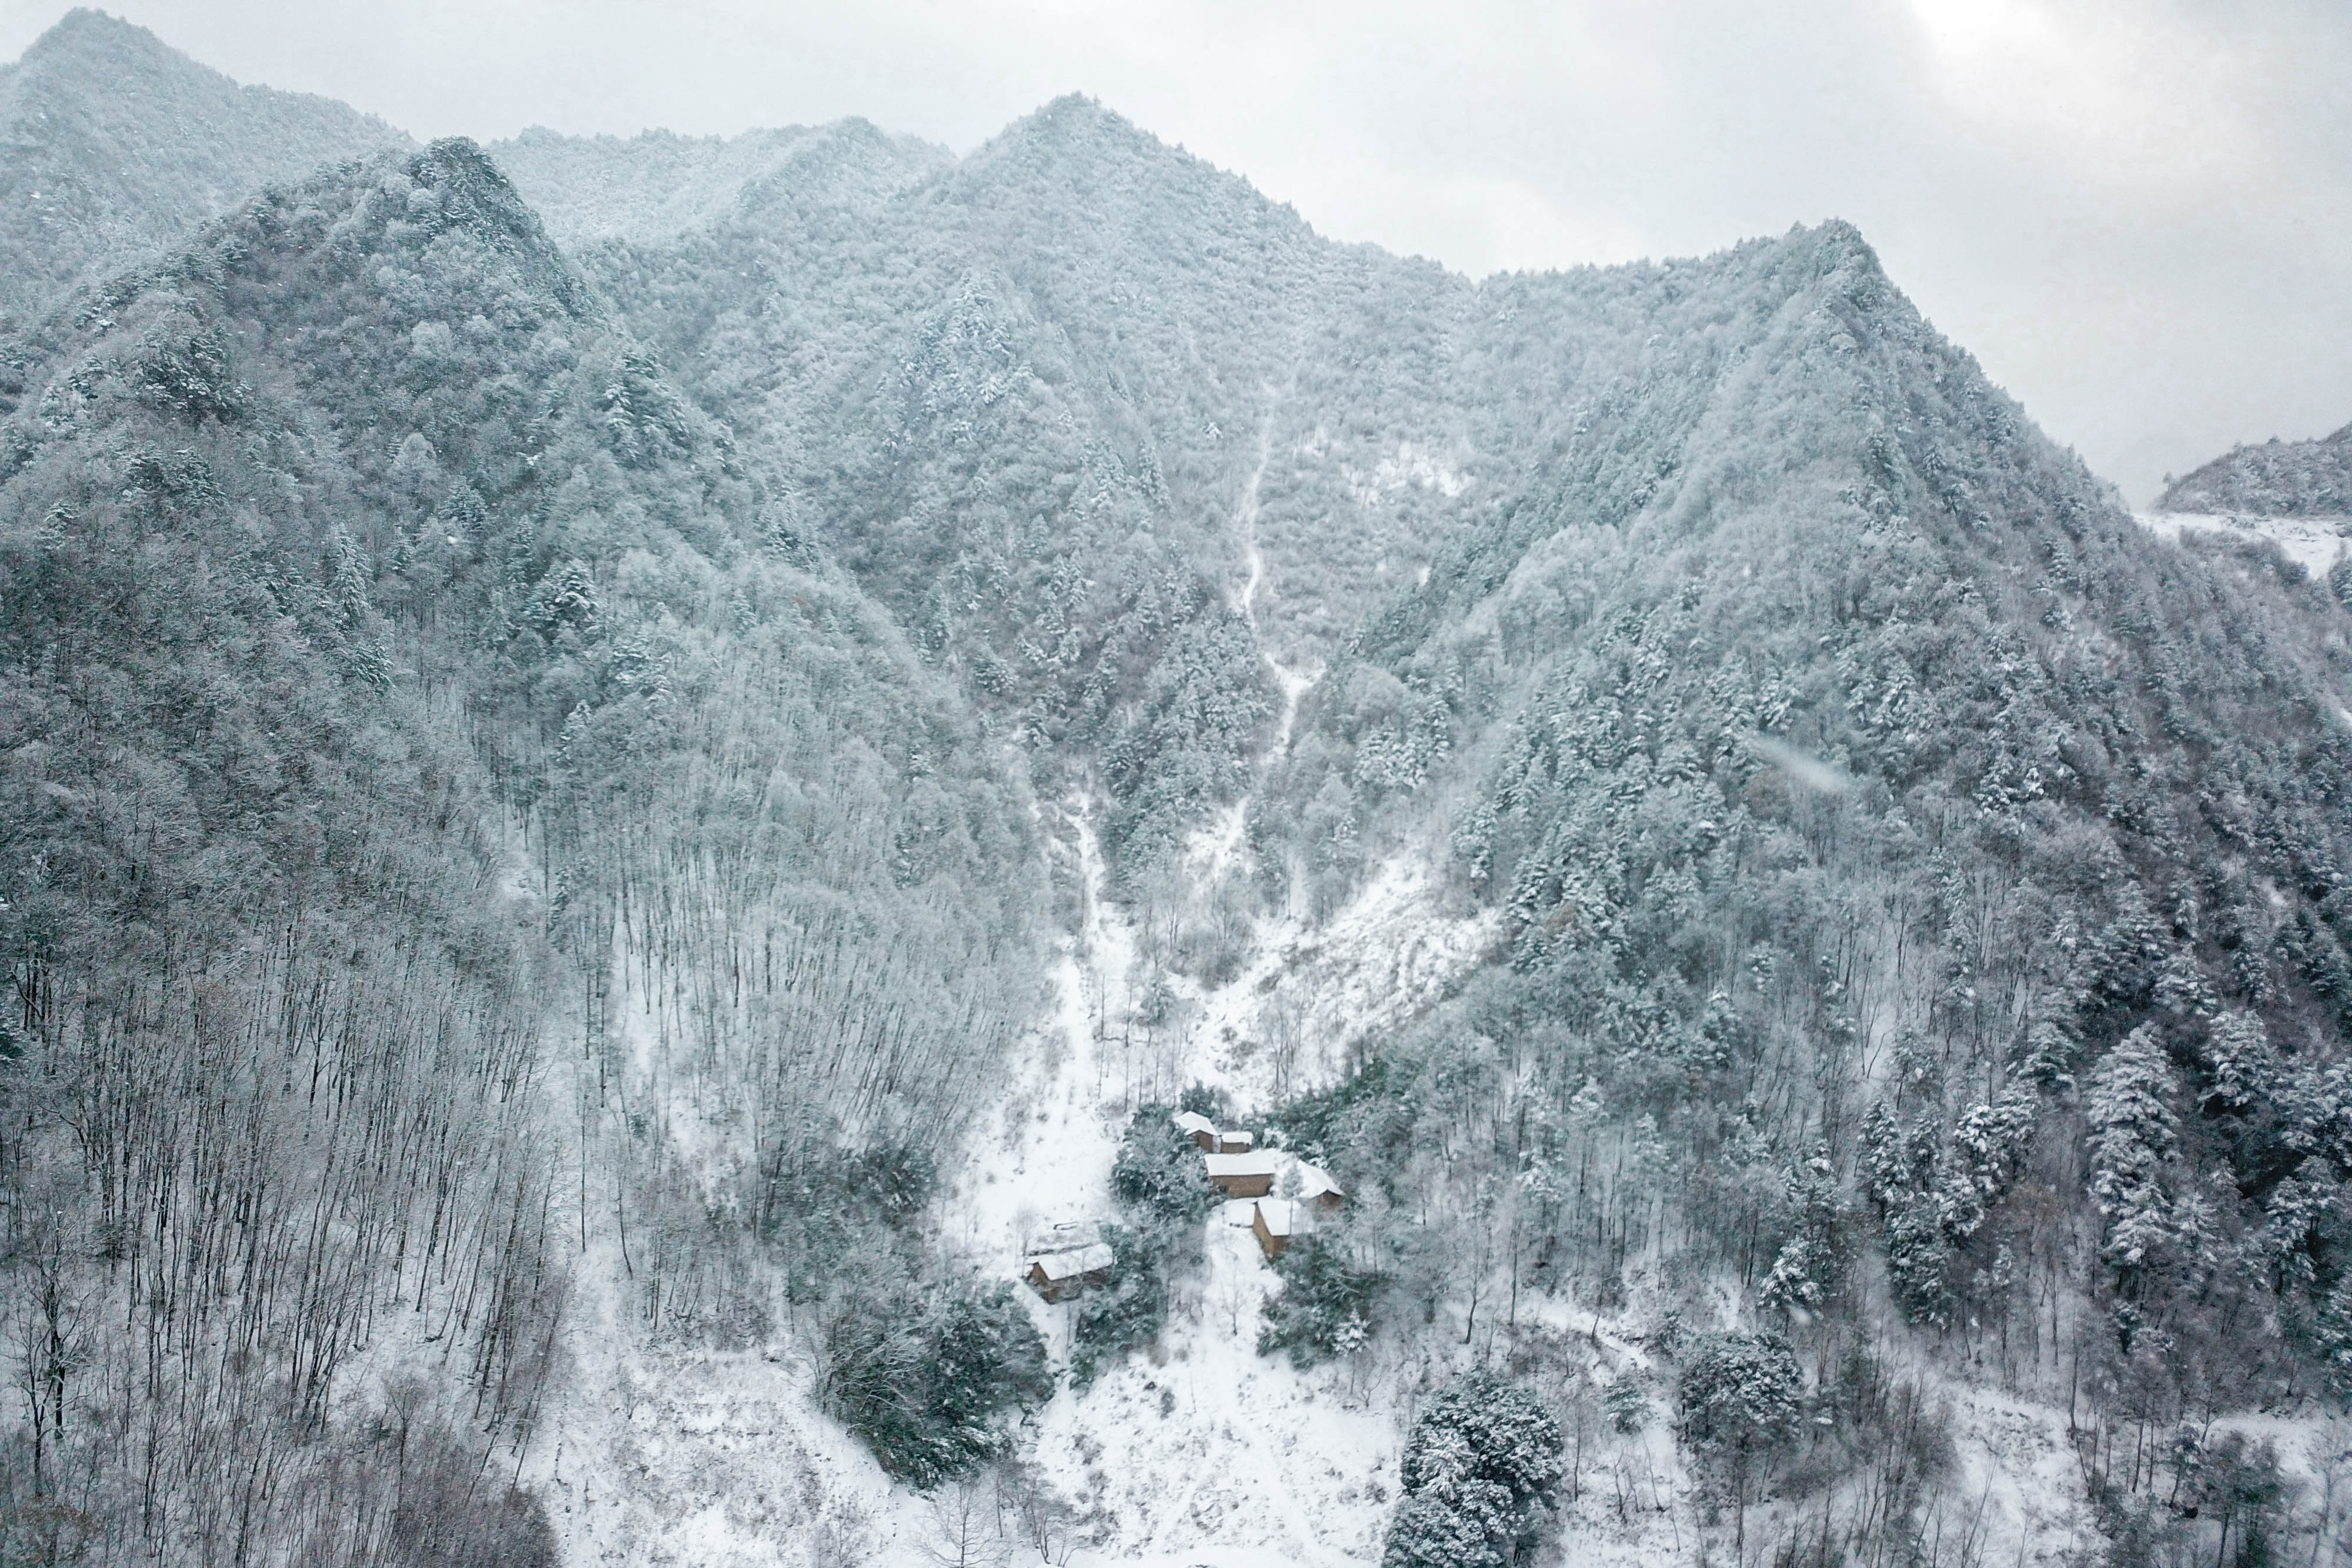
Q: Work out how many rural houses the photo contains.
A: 6